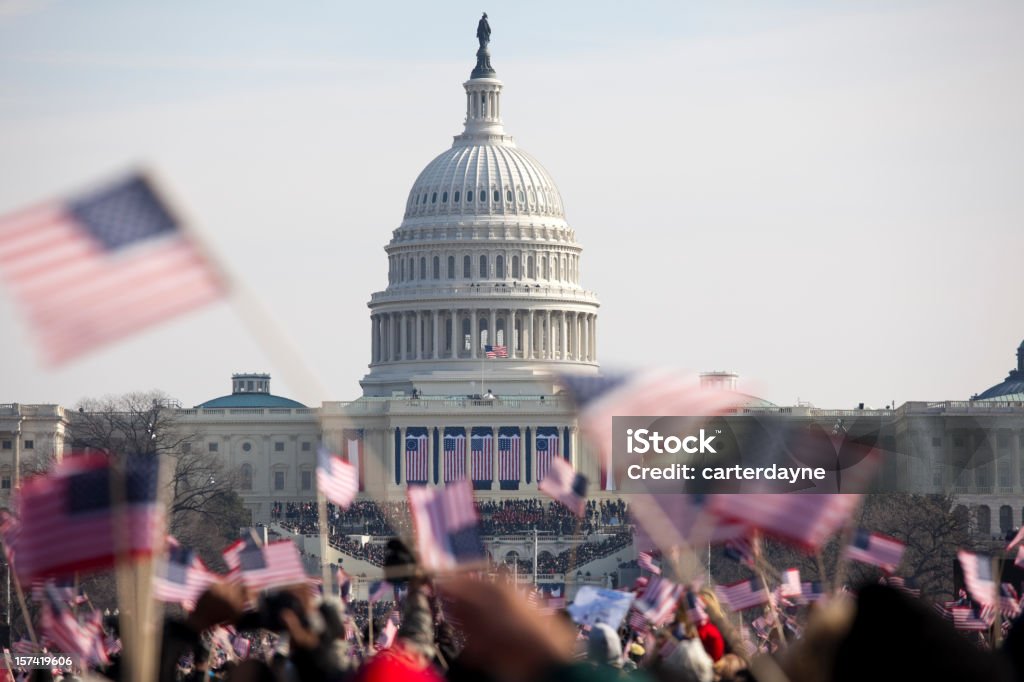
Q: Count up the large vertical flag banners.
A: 5